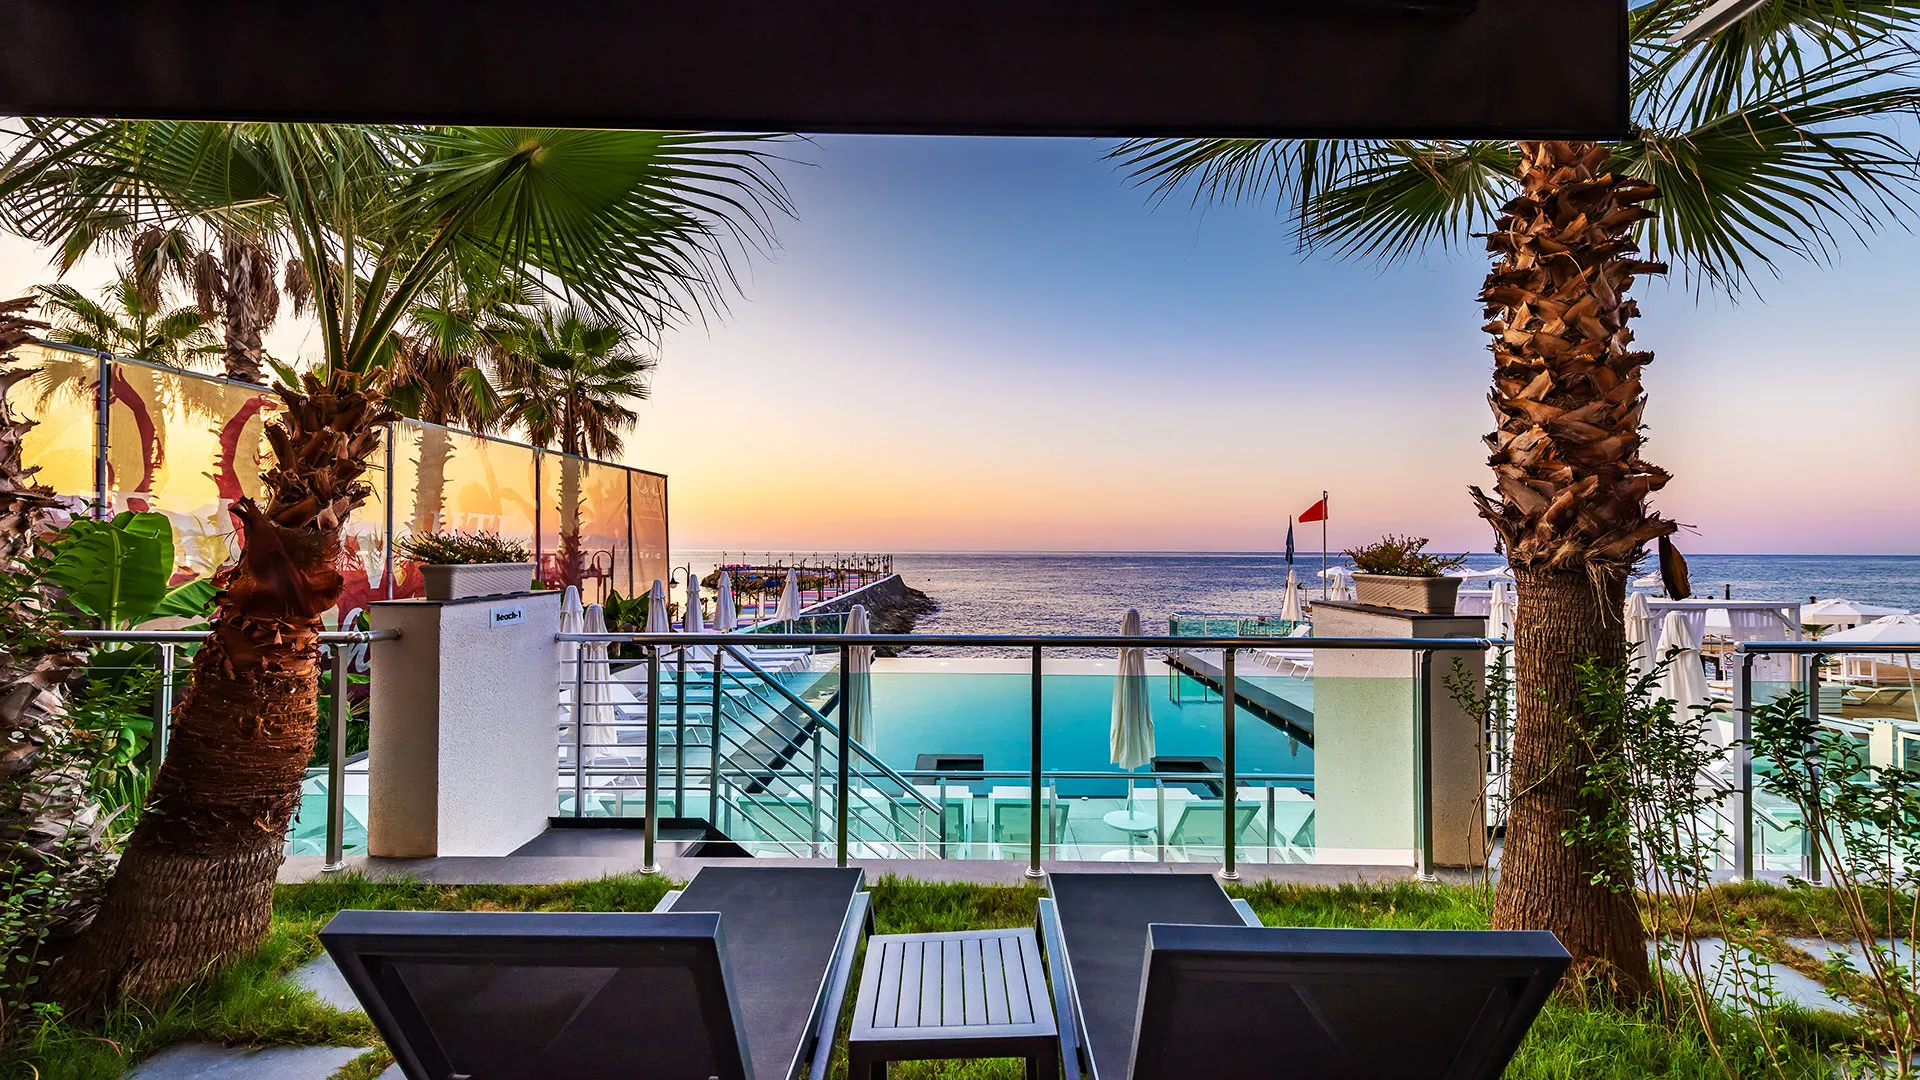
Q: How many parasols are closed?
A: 13